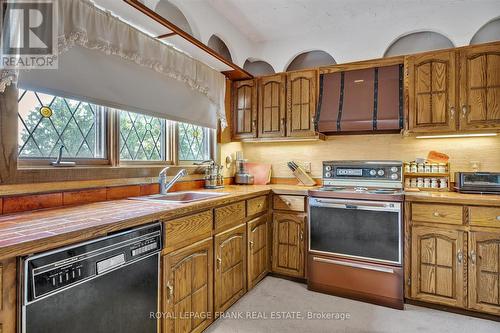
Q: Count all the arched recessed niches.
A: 6